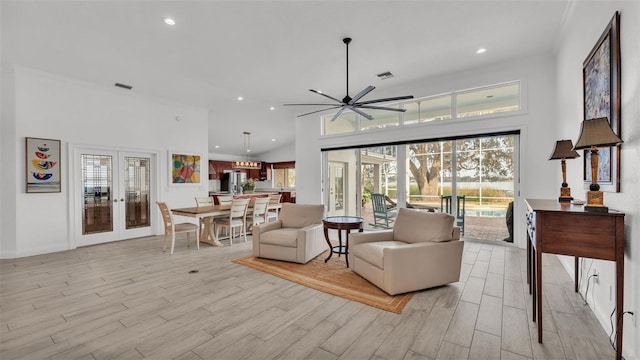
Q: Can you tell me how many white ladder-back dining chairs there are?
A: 6